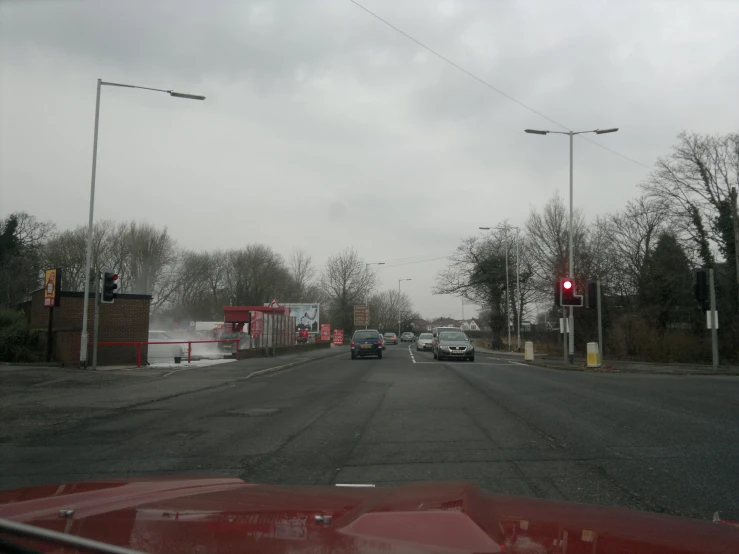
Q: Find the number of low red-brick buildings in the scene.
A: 1